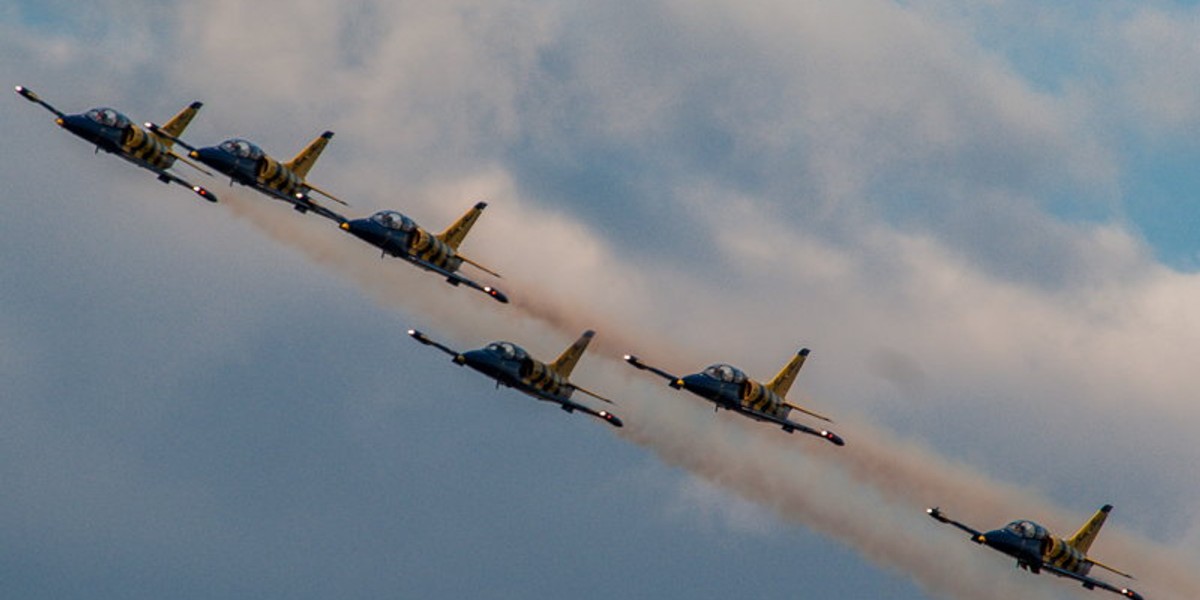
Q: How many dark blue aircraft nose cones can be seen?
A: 6